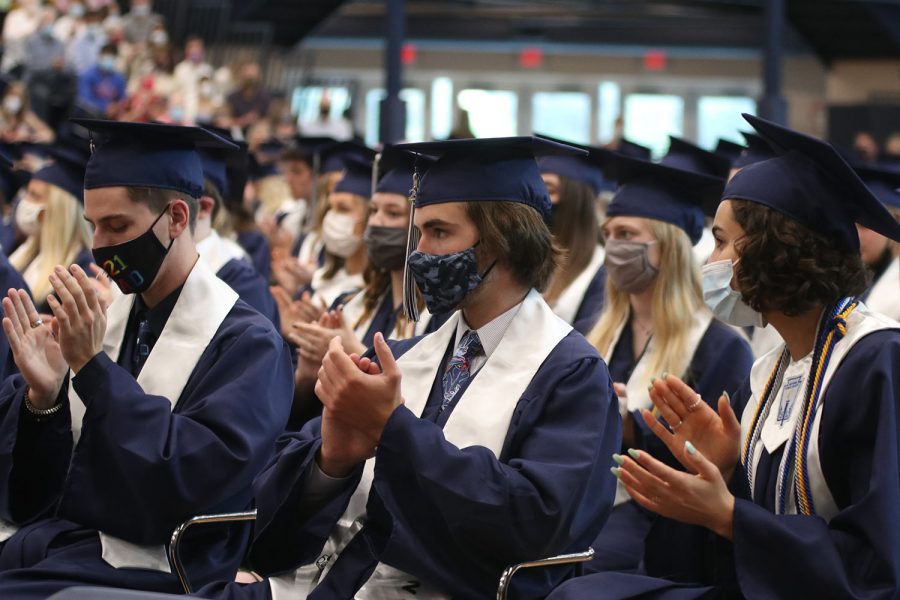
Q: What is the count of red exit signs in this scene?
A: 3